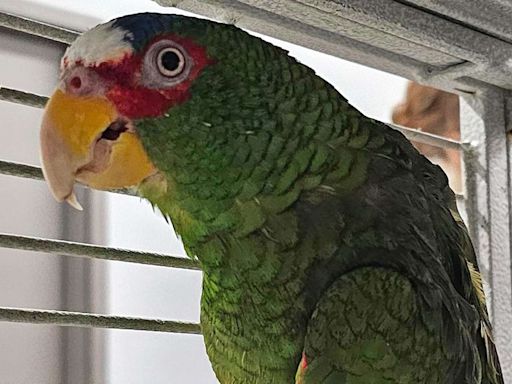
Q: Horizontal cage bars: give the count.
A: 5